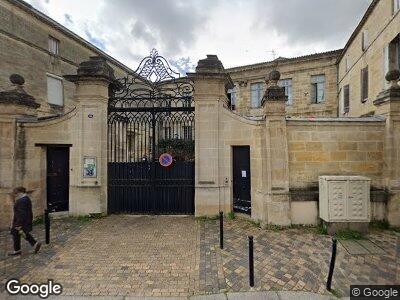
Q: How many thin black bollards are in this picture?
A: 4